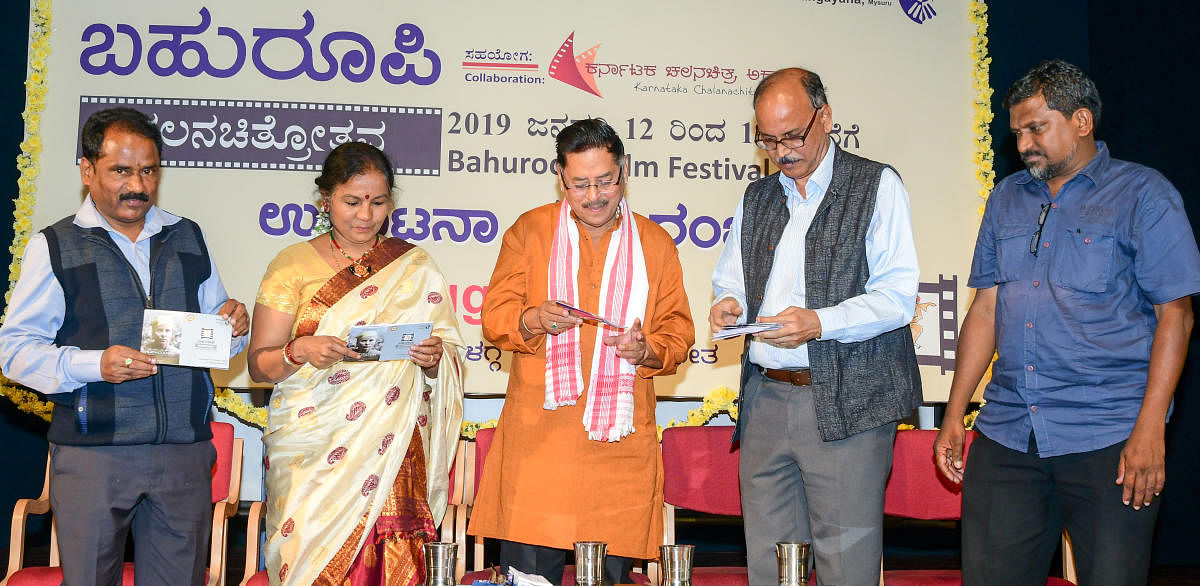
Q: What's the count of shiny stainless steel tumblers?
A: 4